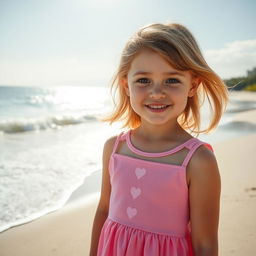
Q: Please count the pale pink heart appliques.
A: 3